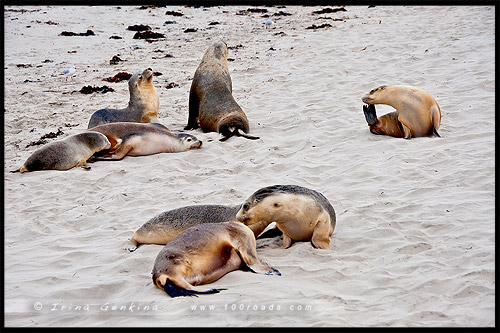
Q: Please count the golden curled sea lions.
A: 1